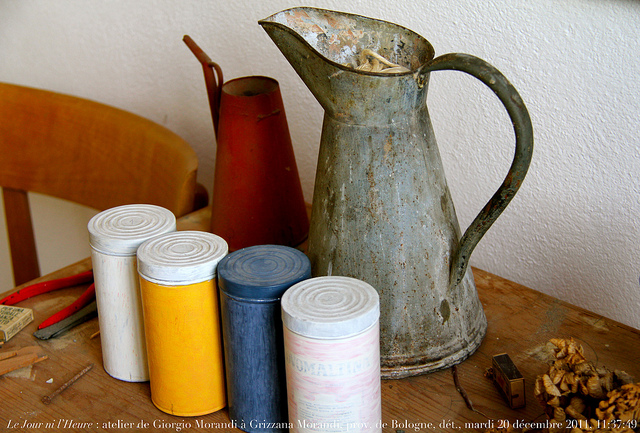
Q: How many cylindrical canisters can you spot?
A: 4